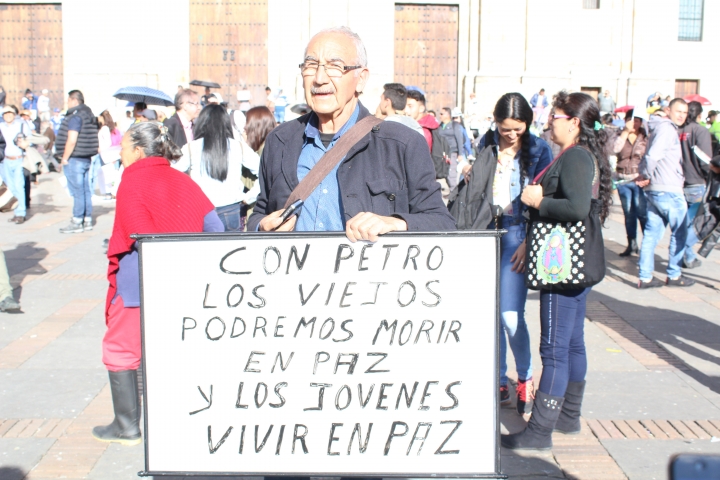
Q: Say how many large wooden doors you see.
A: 3